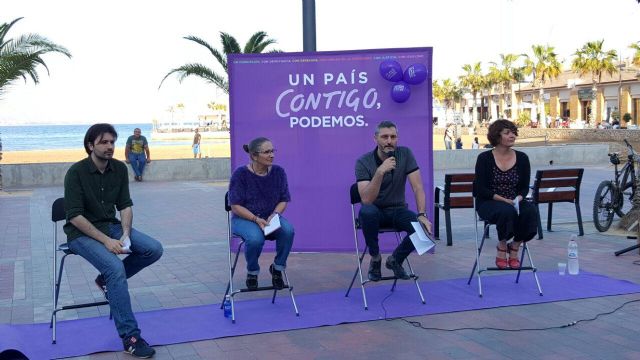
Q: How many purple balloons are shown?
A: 3